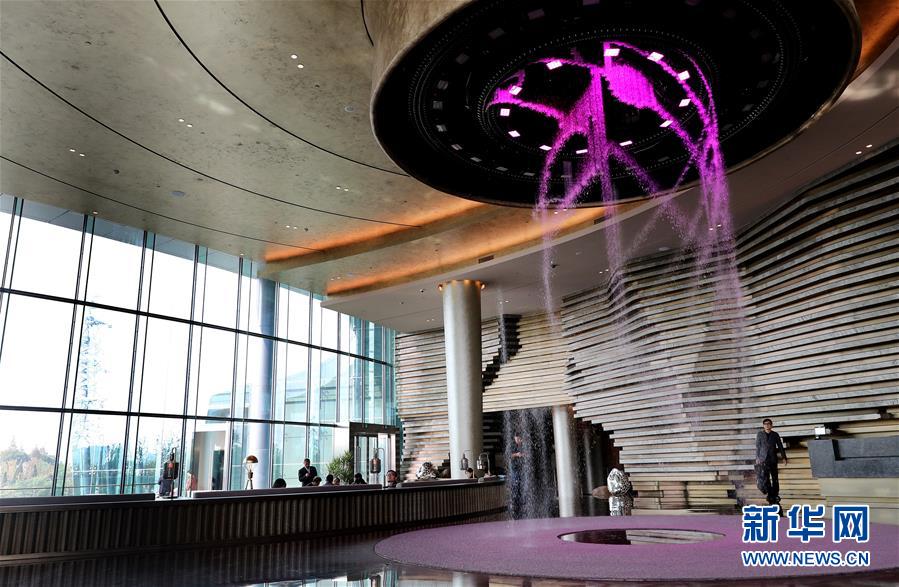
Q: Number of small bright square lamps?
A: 12